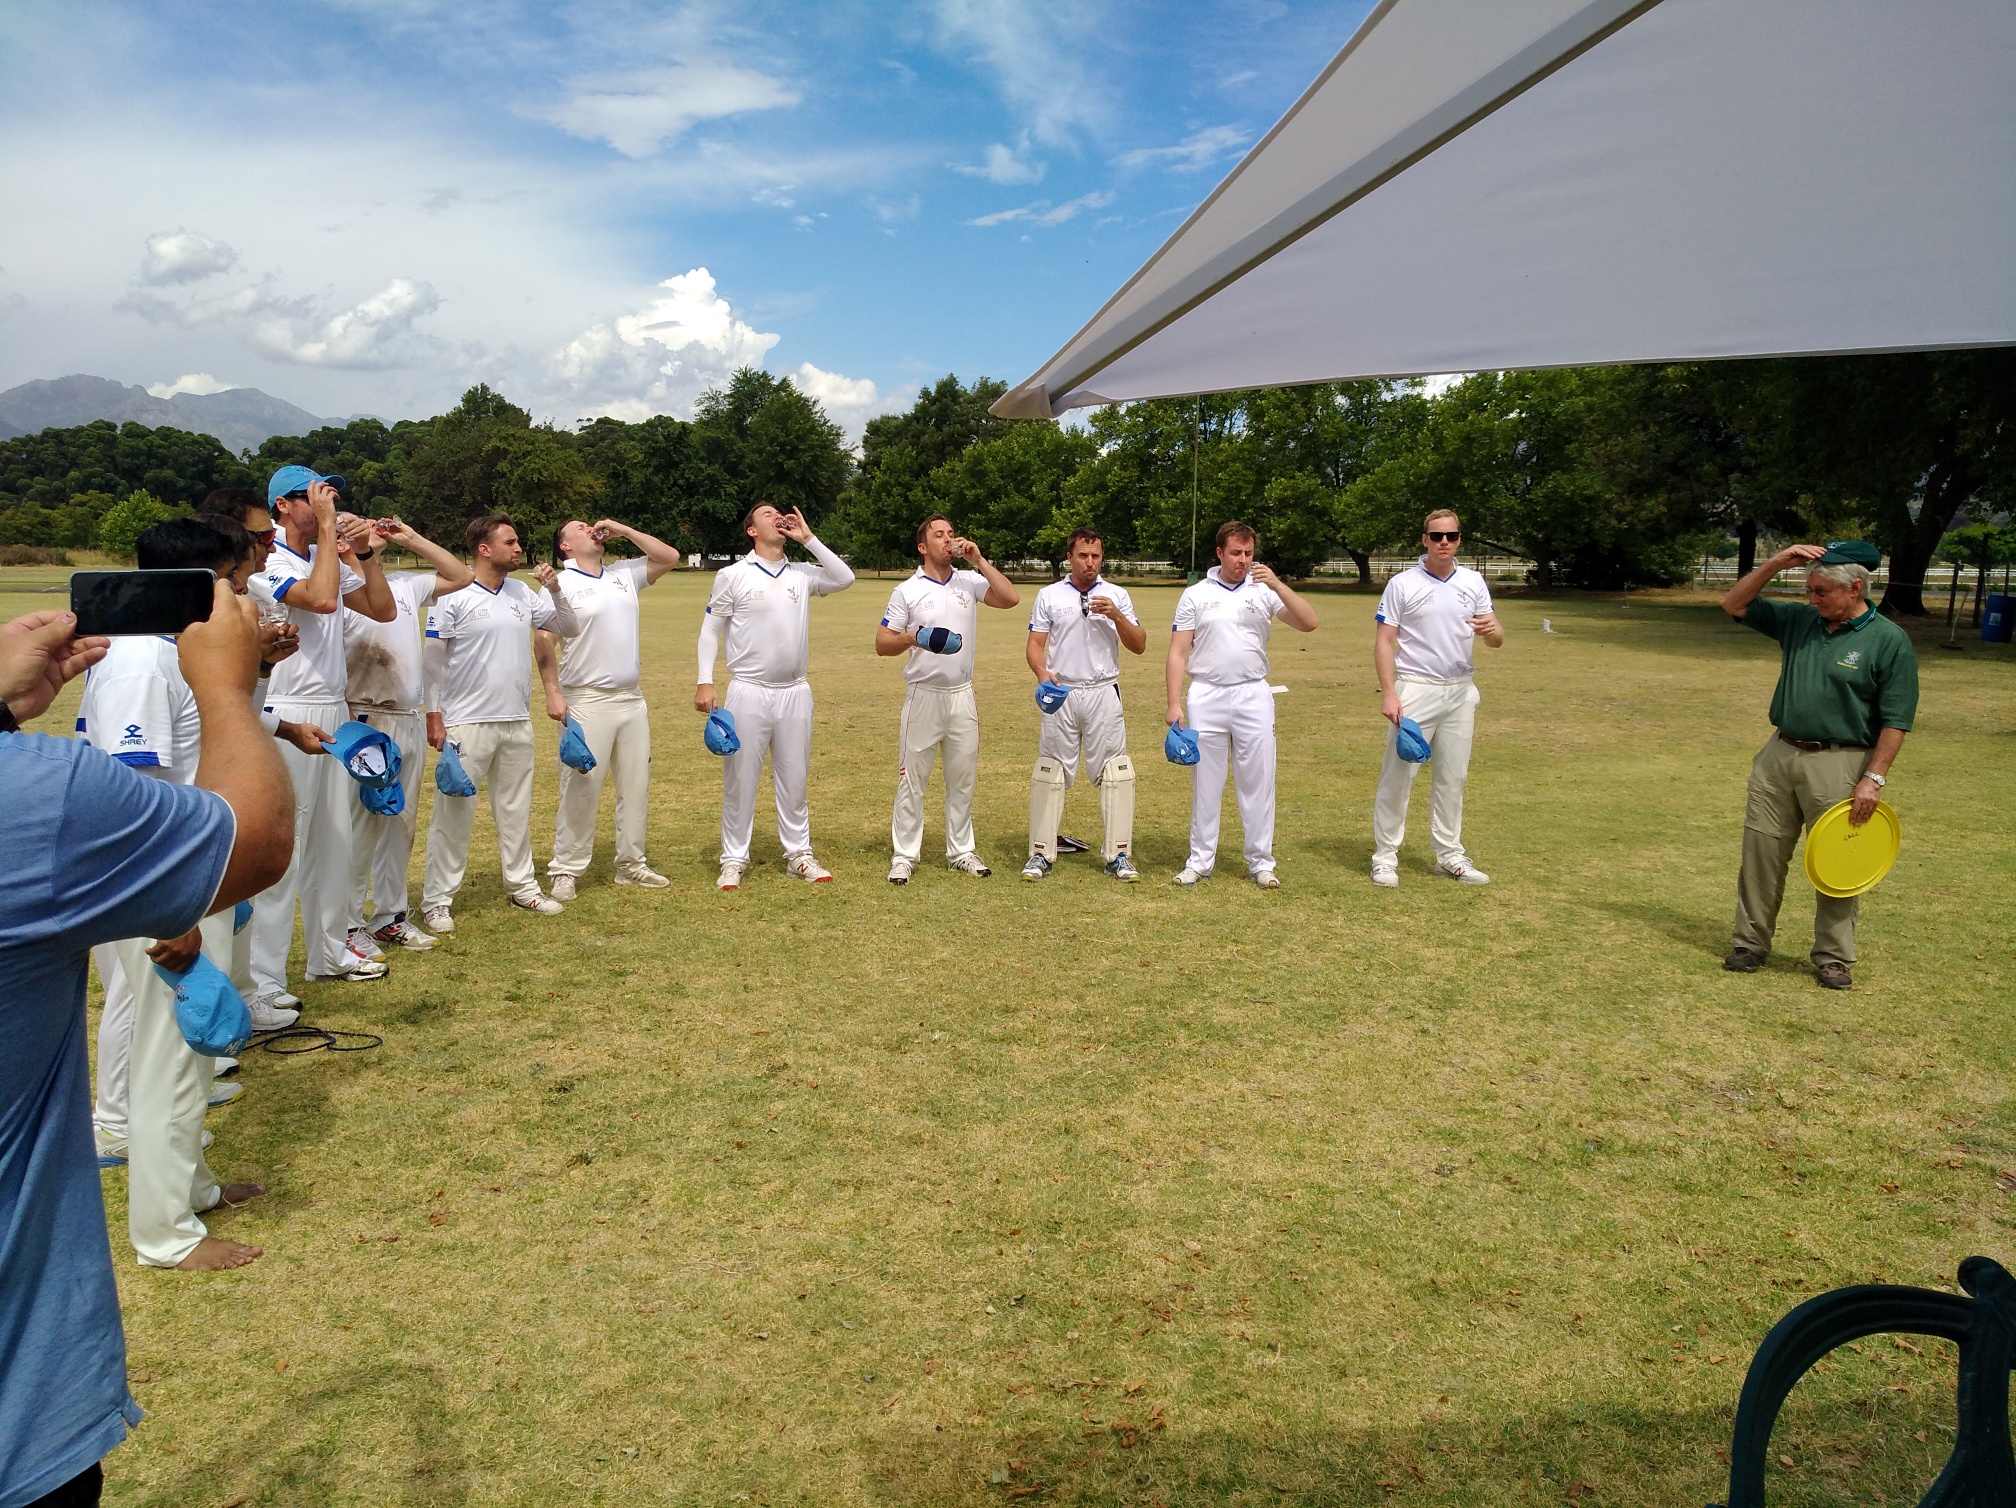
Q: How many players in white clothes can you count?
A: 12